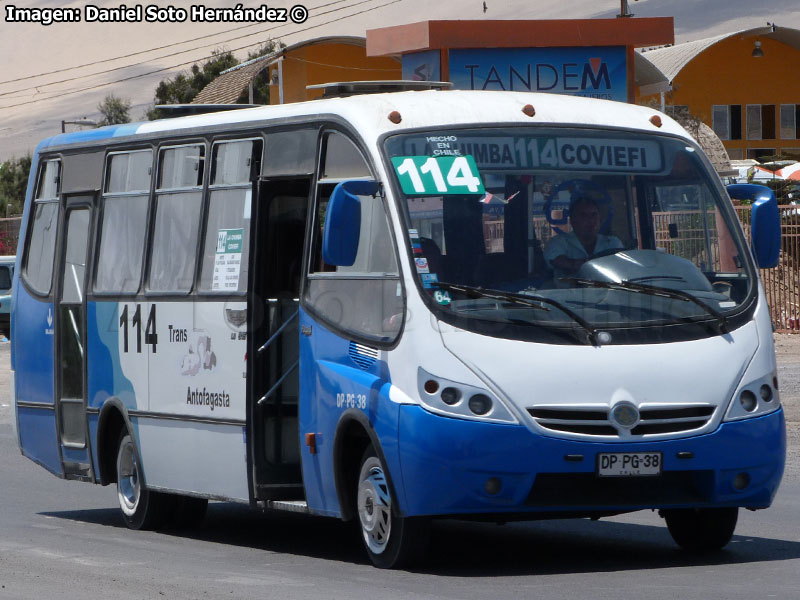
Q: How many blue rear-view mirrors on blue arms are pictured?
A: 2